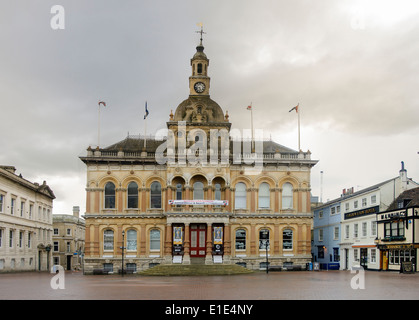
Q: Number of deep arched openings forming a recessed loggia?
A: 3